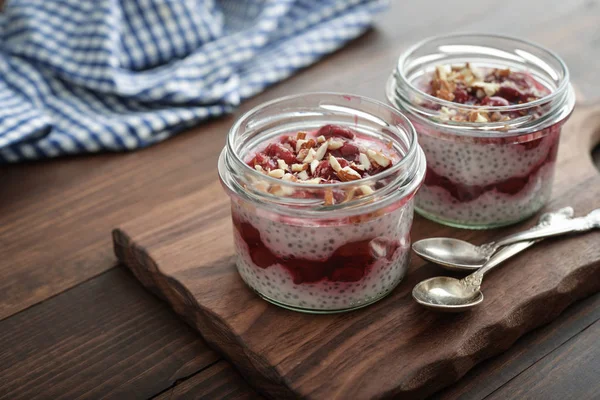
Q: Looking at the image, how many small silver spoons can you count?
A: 2